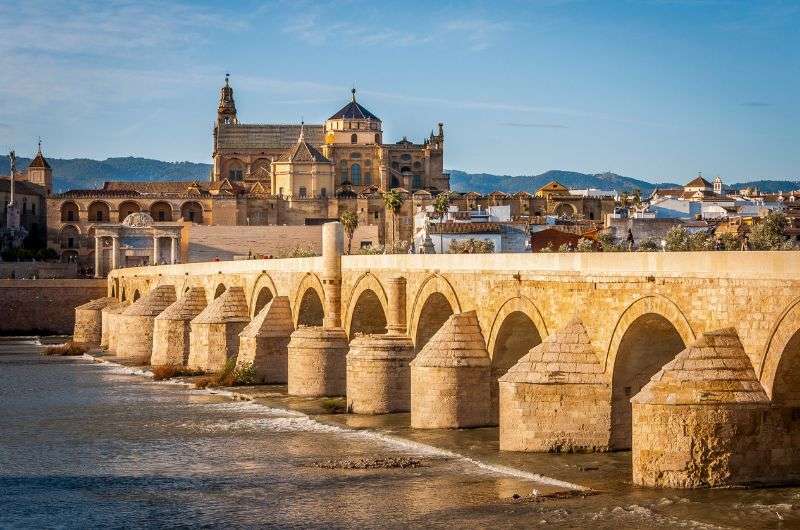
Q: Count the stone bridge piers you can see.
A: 11